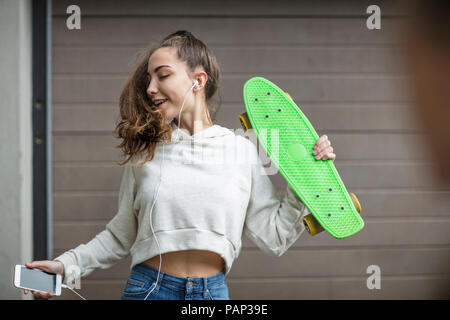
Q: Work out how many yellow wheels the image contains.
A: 4